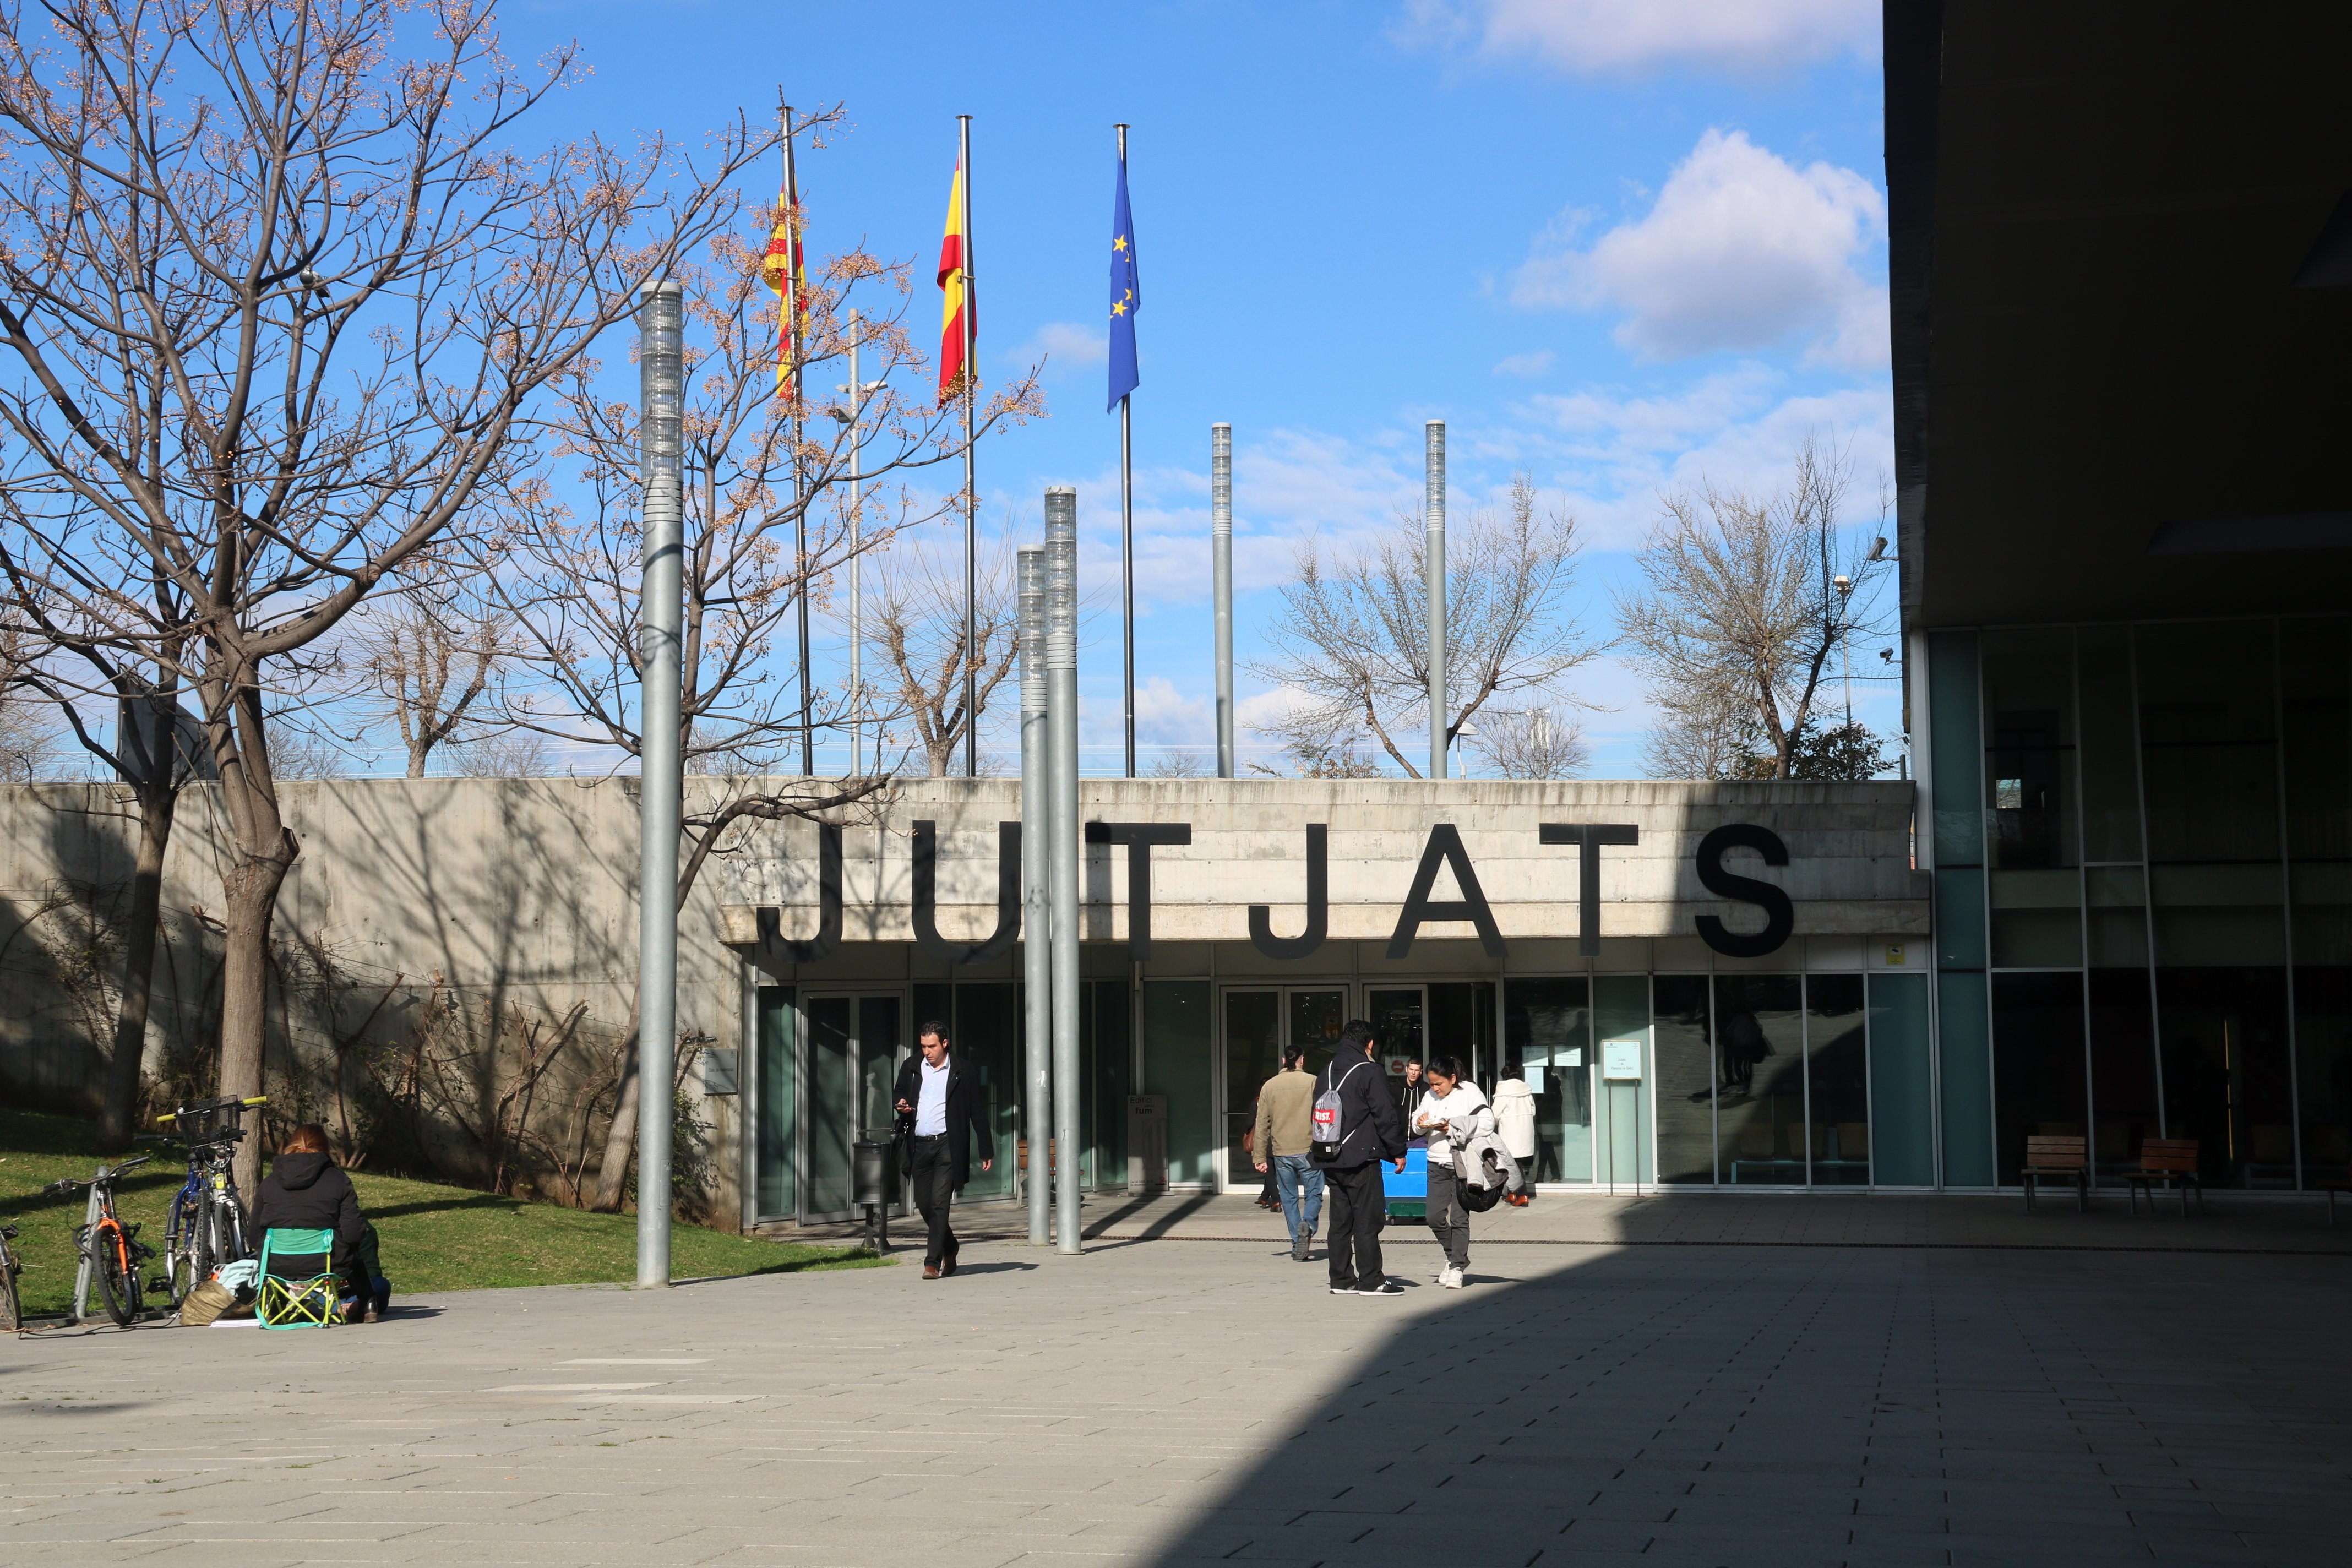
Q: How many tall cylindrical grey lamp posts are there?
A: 5